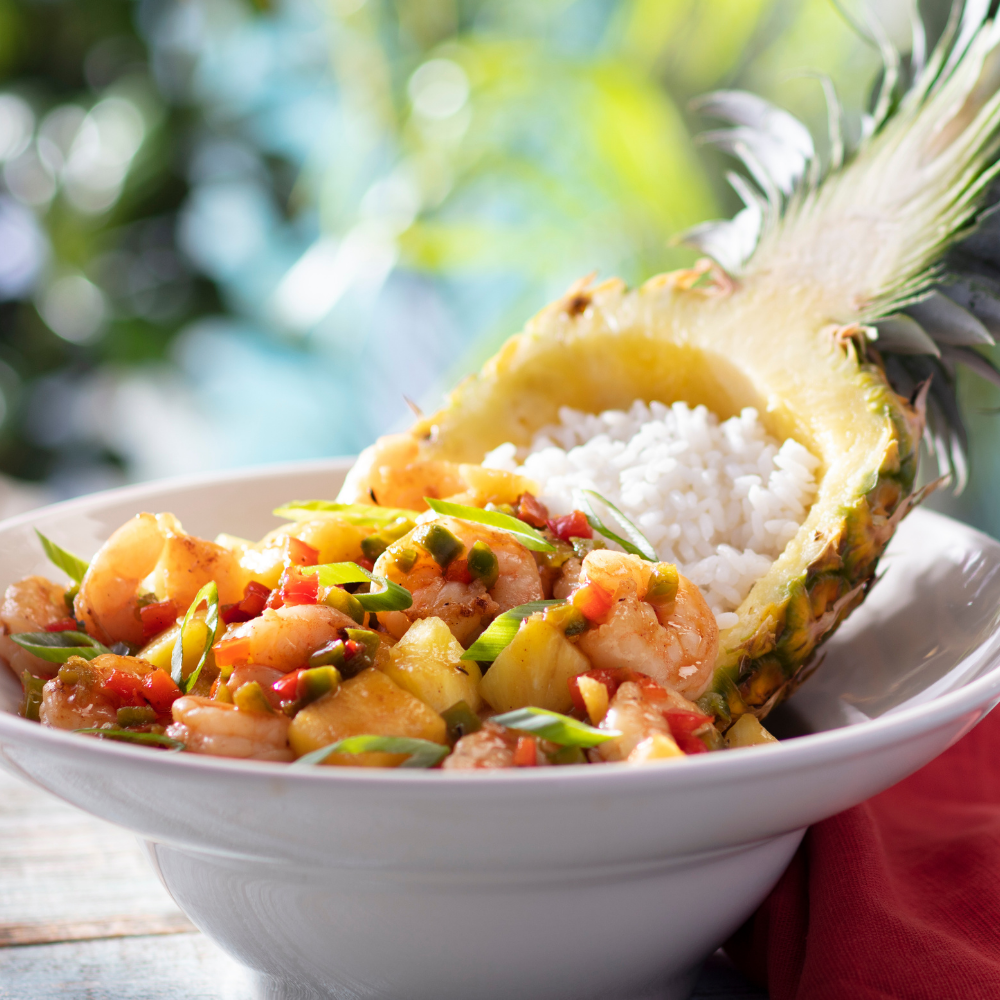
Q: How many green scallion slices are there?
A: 11